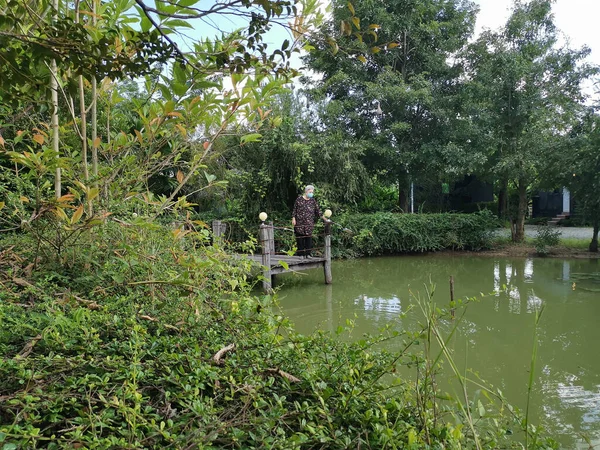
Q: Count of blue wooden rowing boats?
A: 0